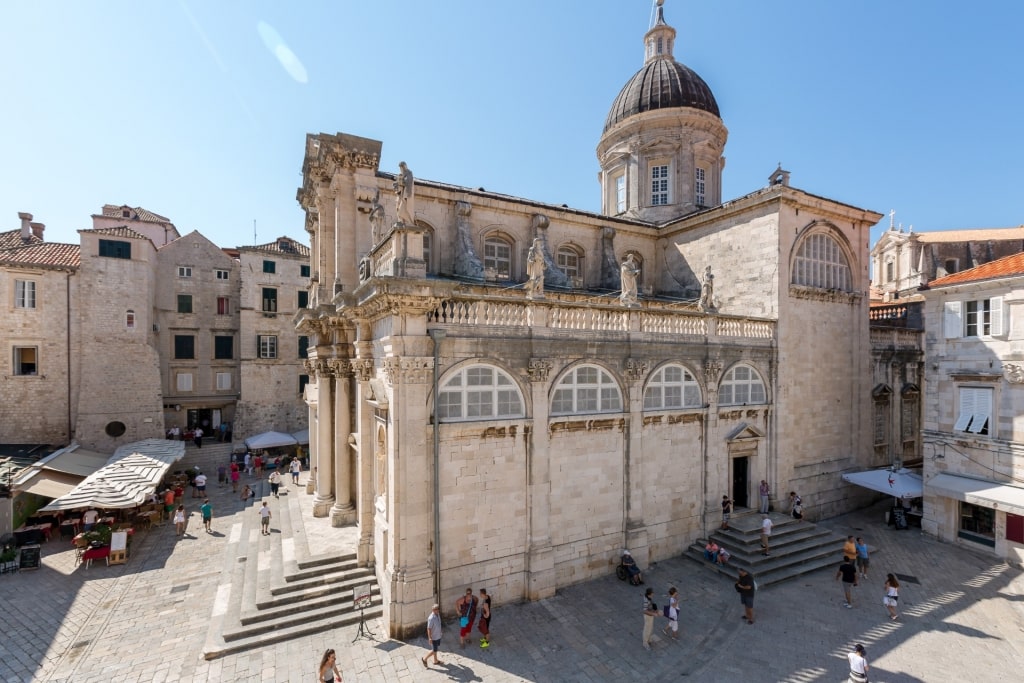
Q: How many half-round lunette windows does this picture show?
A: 5